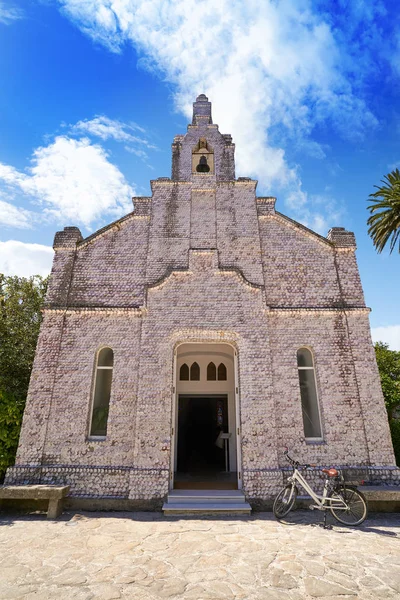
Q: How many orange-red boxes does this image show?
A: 0